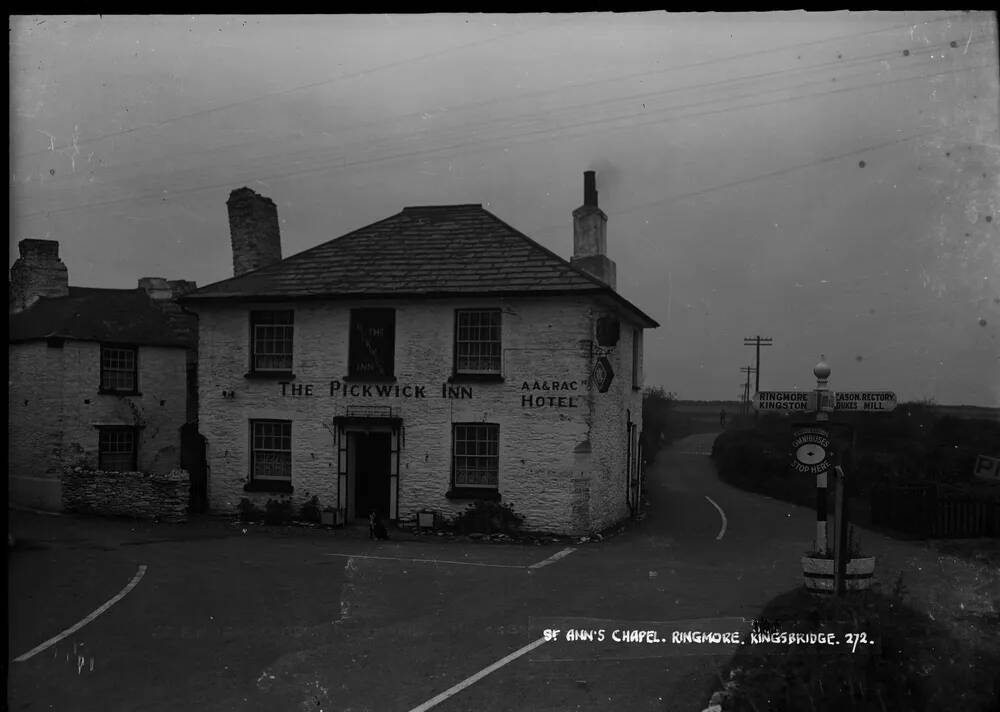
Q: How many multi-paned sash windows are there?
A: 6